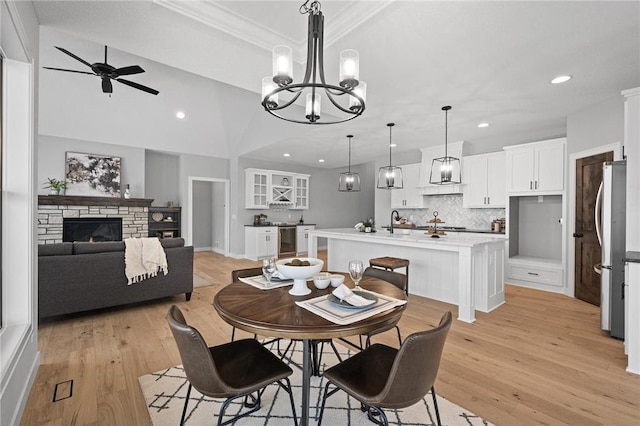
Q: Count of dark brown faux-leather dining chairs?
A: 4